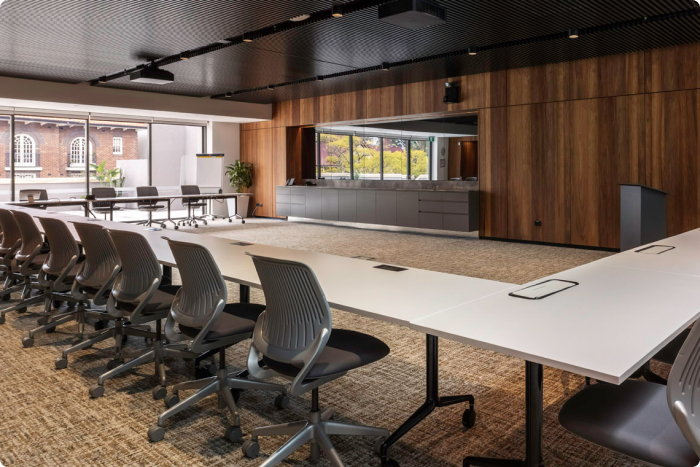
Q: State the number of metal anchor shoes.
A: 0